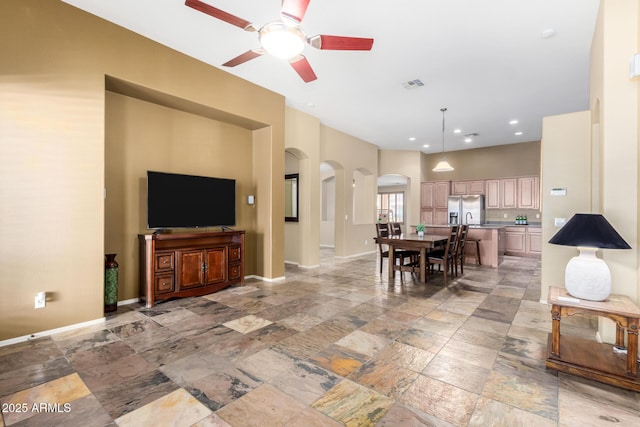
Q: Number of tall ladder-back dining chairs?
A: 4